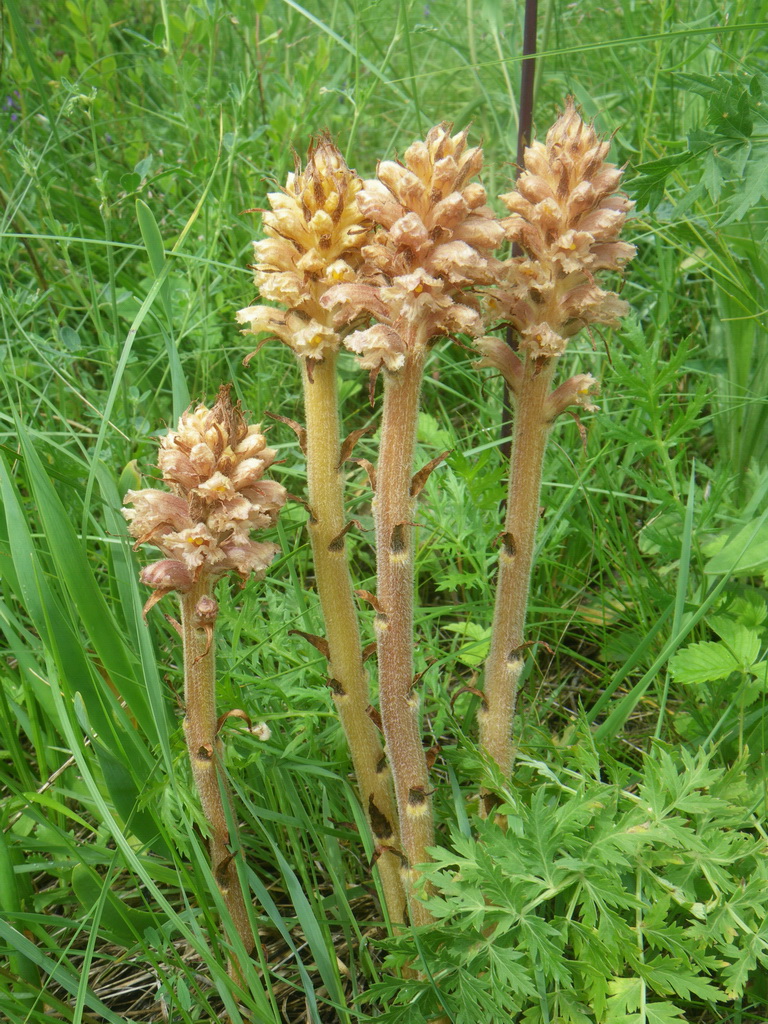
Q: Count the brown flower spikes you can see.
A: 4